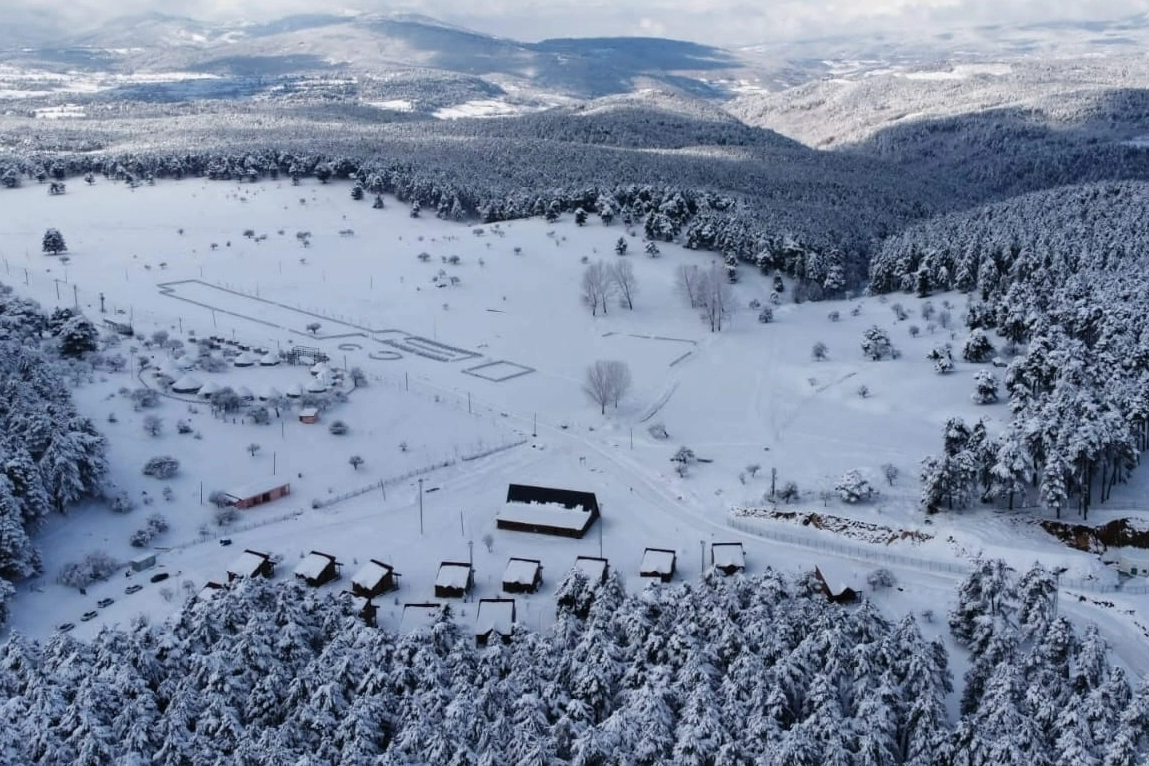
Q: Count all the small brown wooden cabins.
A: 13